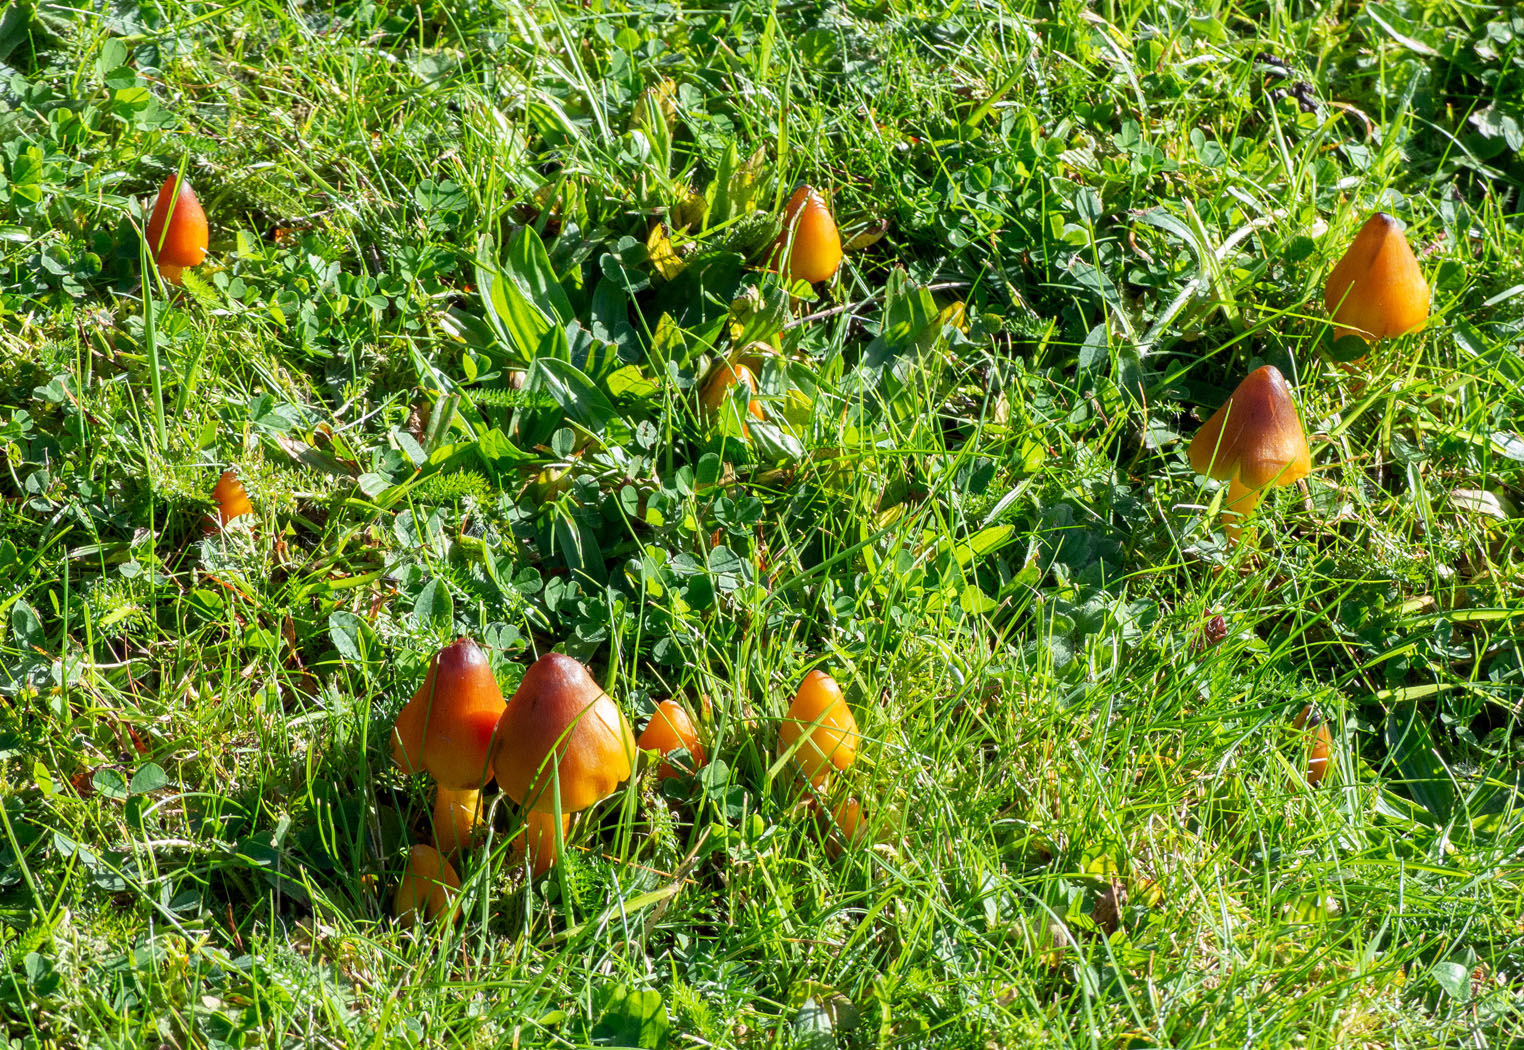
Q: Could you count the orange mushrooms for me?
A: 13